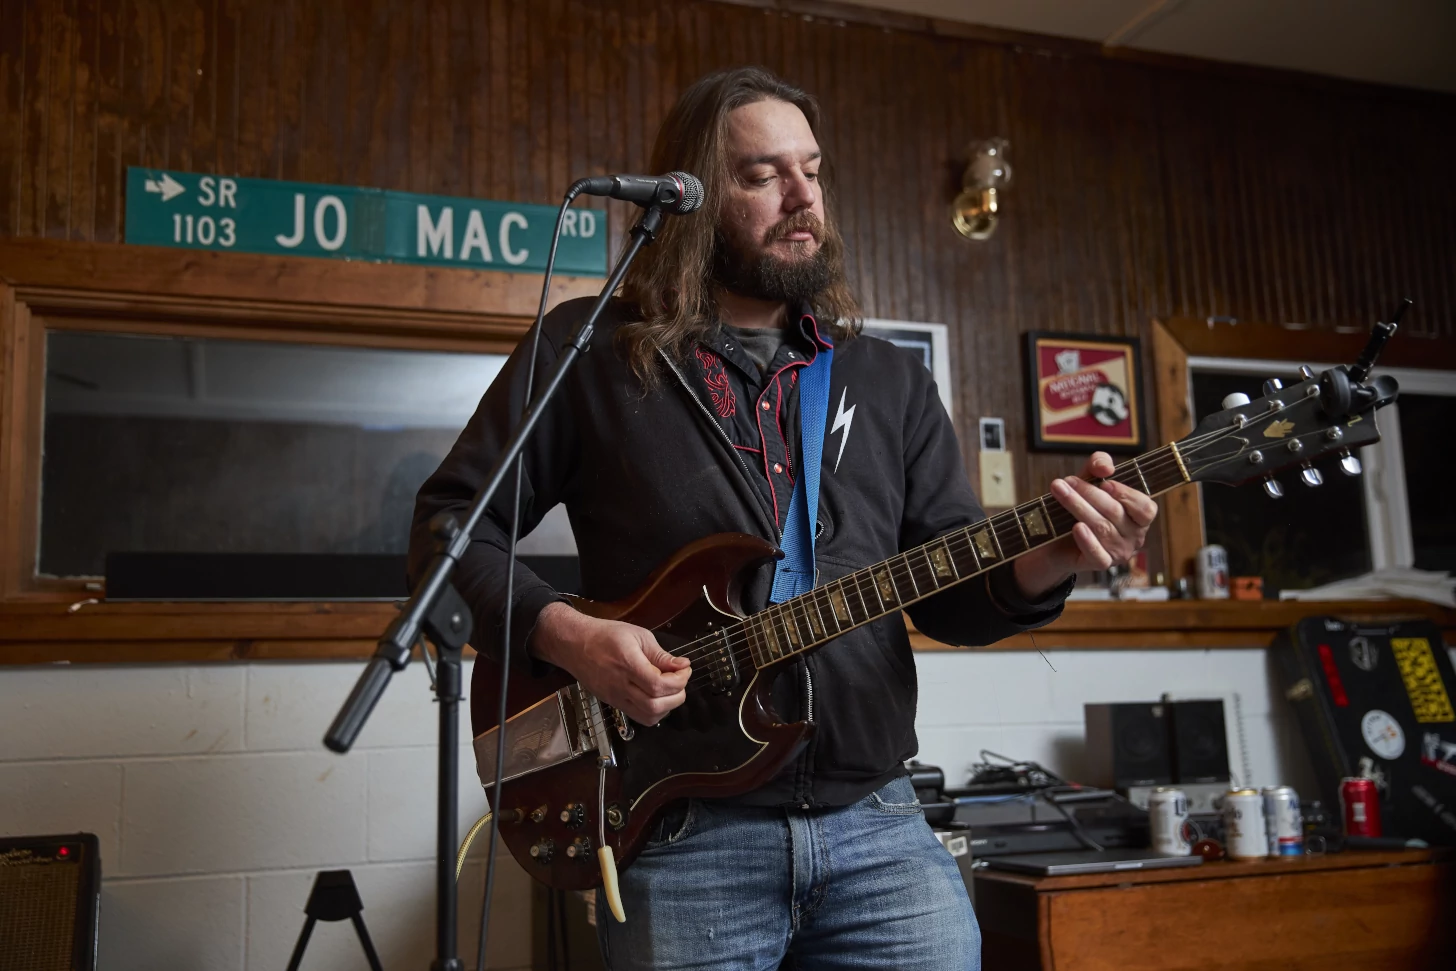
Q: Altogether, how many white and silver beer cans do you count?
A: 4